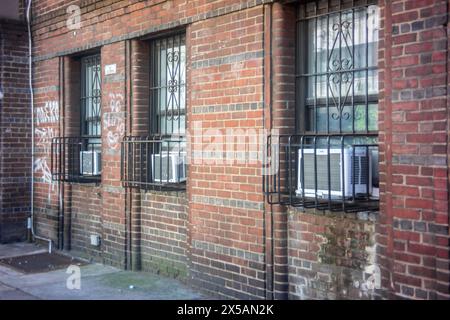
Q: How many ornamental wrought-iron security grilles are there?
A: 3